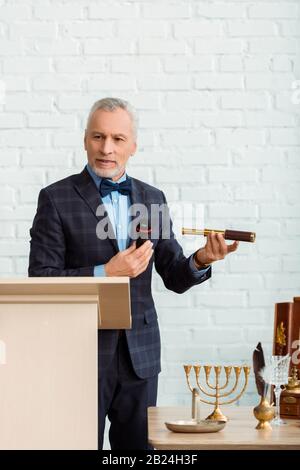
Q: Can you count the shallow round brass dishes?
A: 1